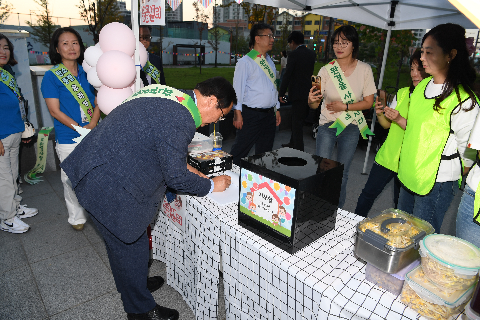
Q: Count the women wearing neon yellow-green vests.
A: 2